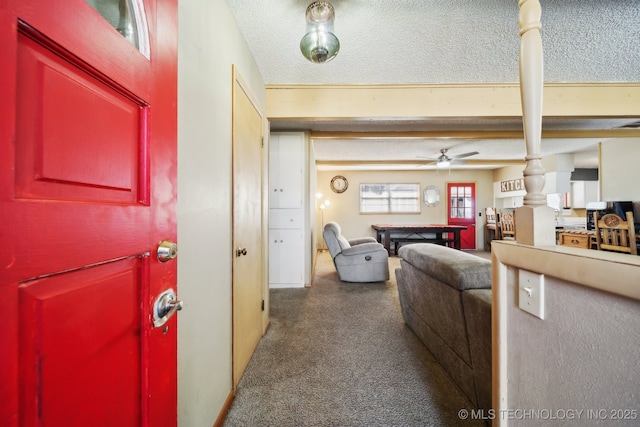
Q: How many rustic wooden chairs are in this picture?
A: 3